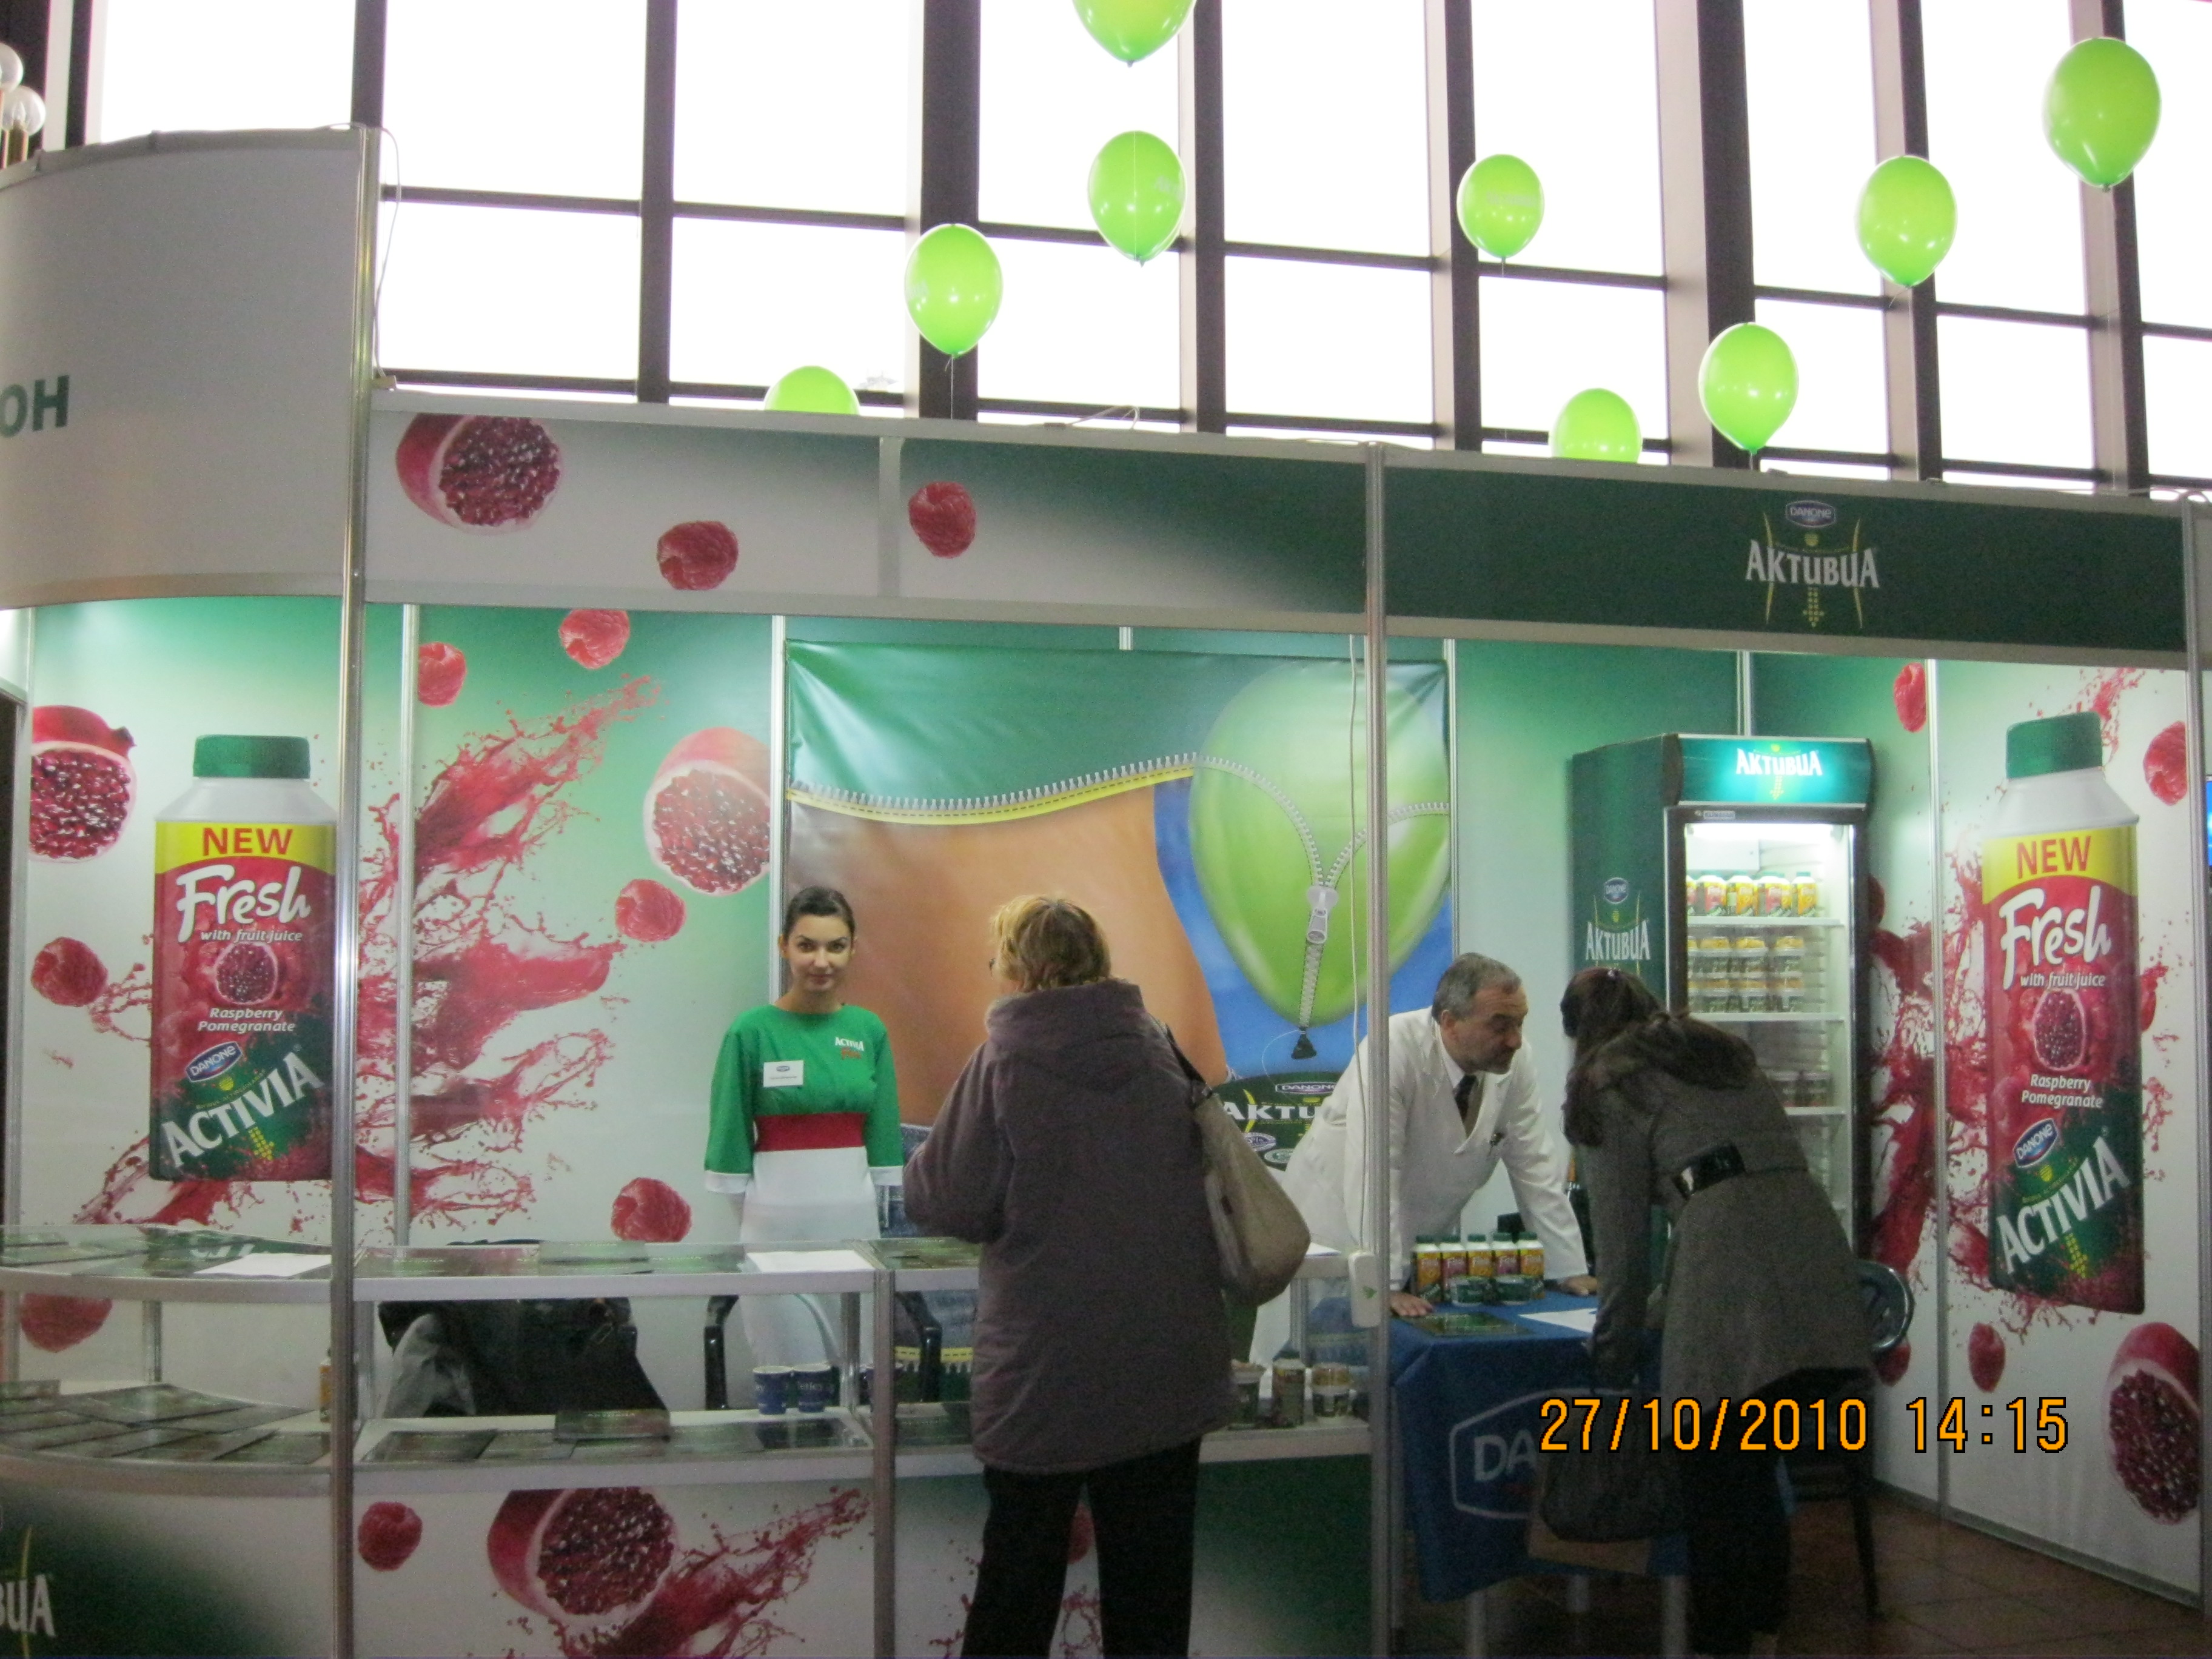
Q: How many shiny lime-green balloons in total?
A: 9